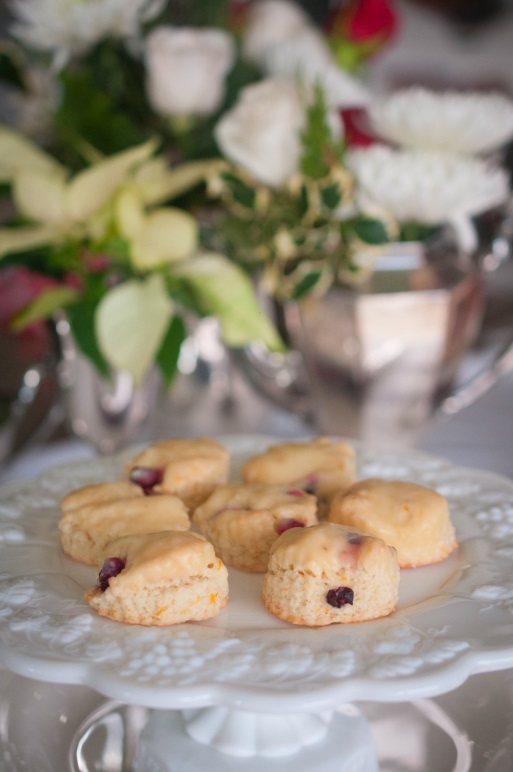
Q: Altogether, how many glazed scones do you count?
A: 7